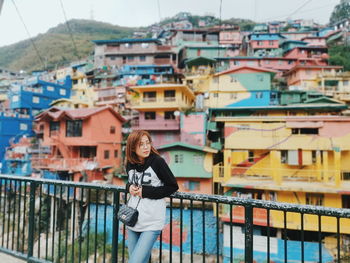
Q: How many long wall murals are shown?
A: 1